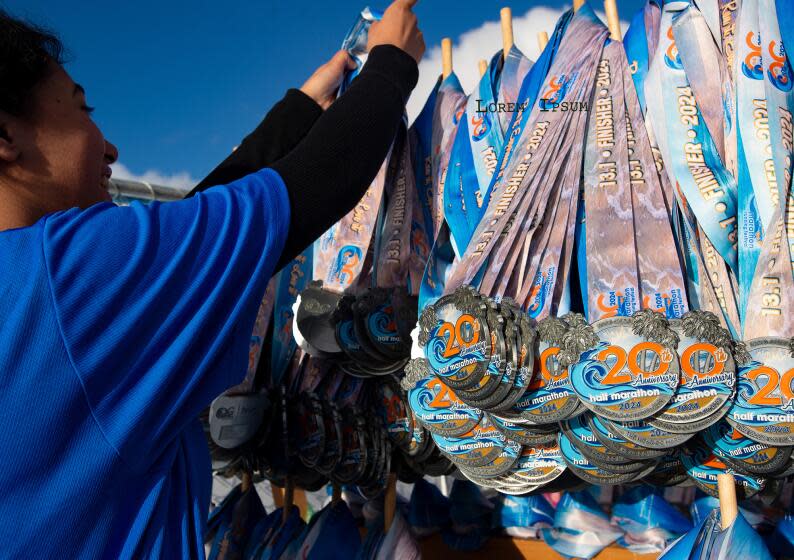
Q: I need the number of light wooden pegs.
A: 11